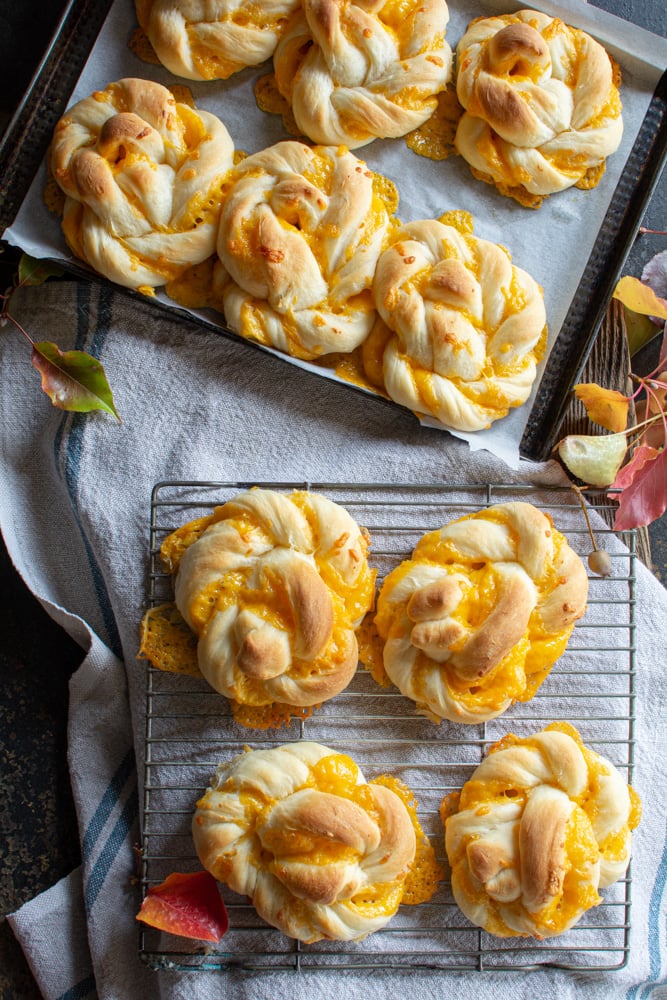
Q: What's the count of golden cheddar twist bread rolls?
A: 10